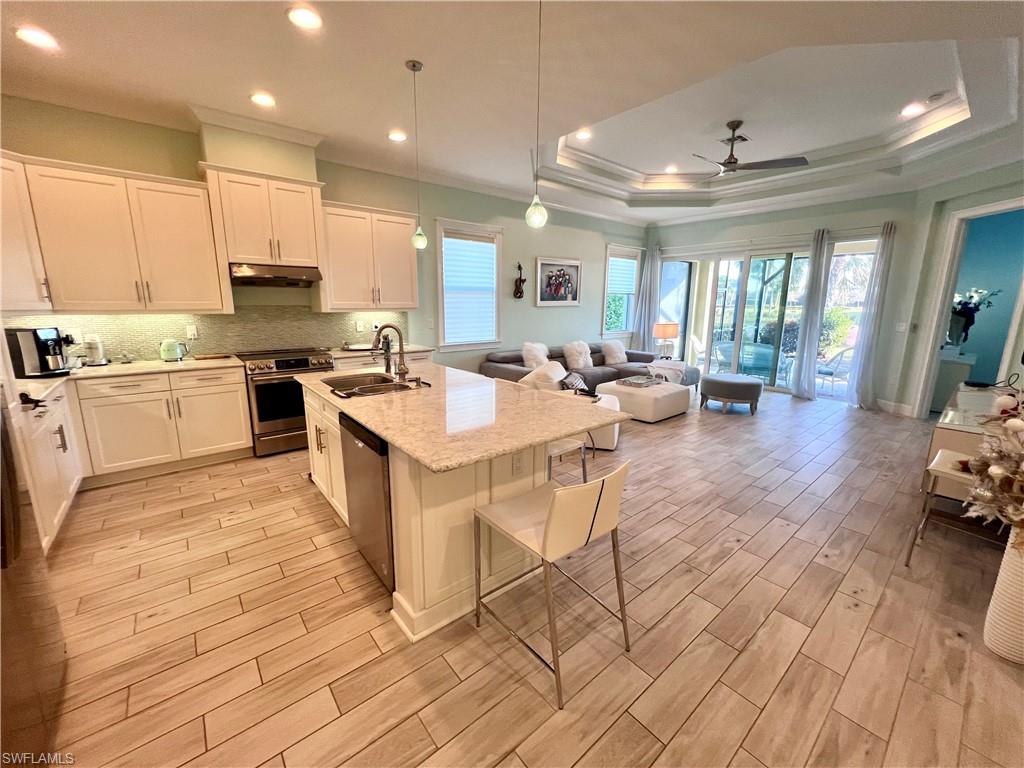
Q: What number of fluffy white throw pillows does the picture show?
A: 3